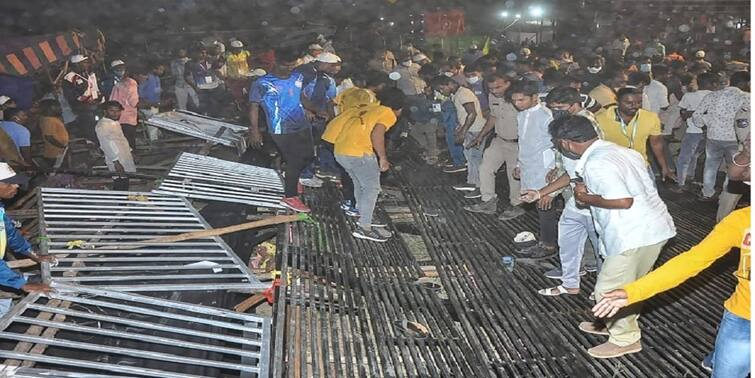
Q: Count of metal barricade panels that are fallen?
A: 4